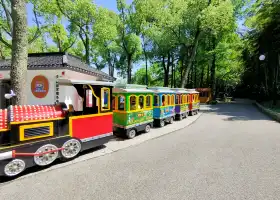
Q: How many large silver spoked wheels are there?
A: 3